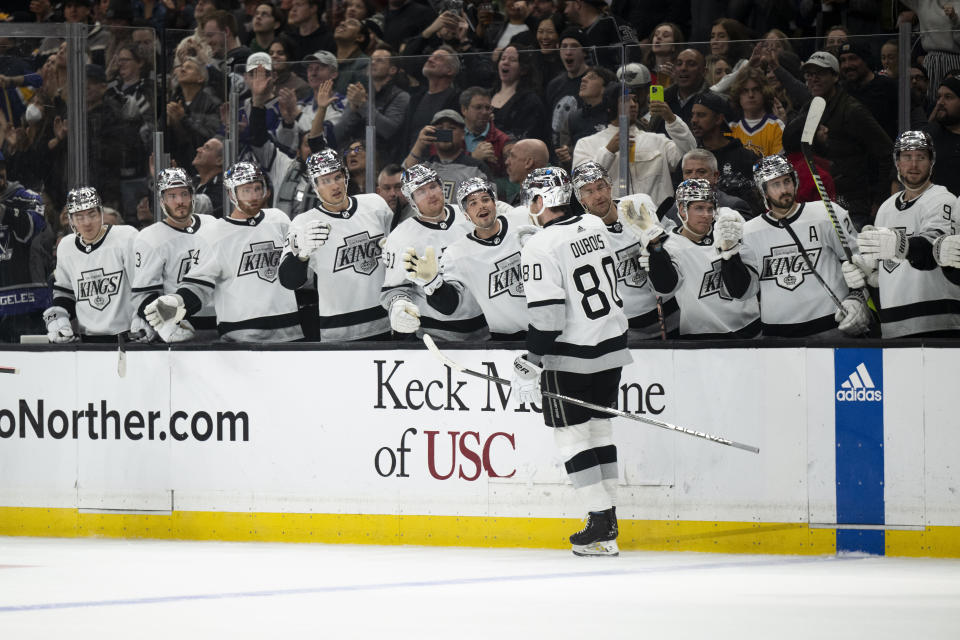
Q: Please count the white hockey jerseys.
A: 11